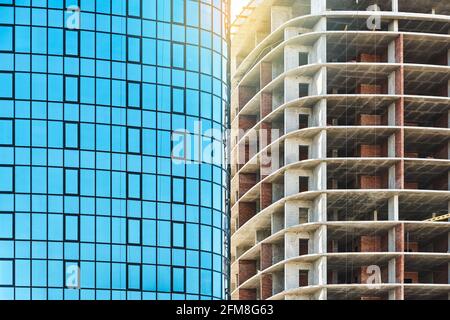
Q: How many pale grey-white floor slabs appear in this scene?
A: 10